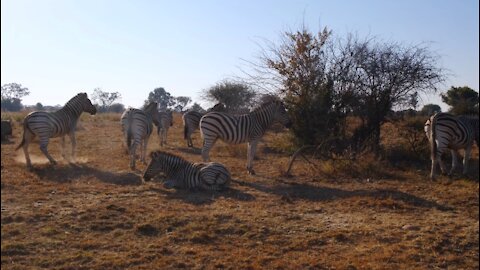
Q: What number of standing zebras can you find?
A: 6